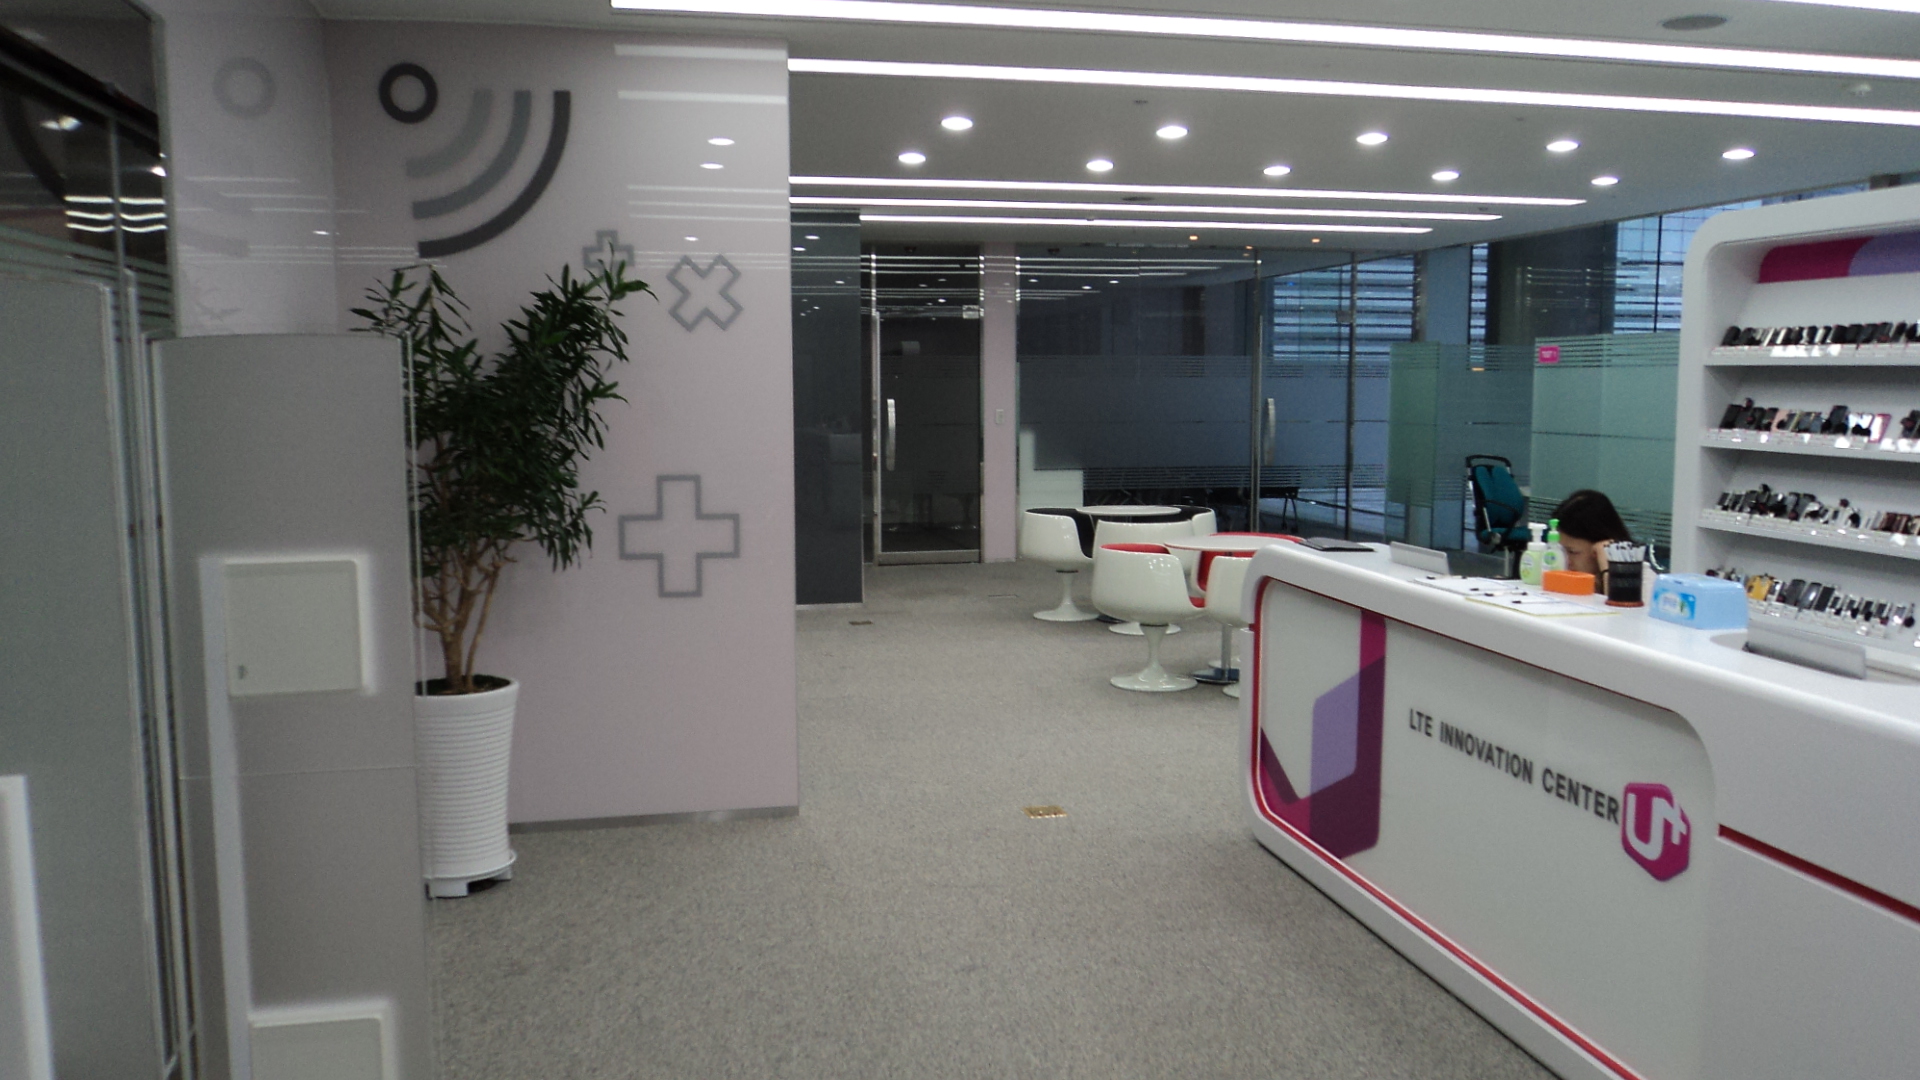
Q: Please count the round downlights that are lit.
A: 10